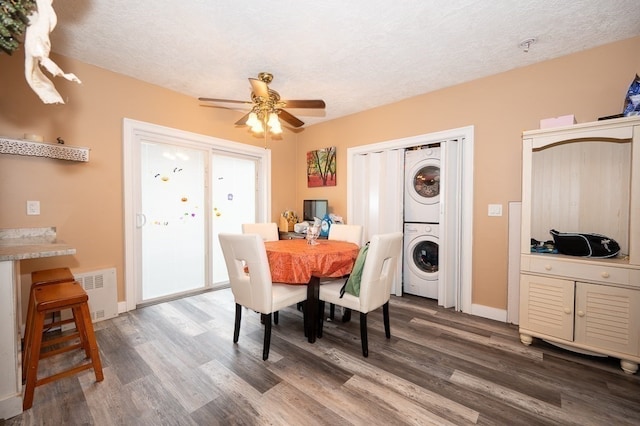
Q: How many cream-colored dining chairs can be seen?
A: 4